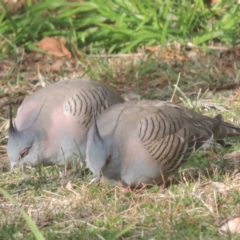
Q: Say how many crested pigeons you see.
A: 2